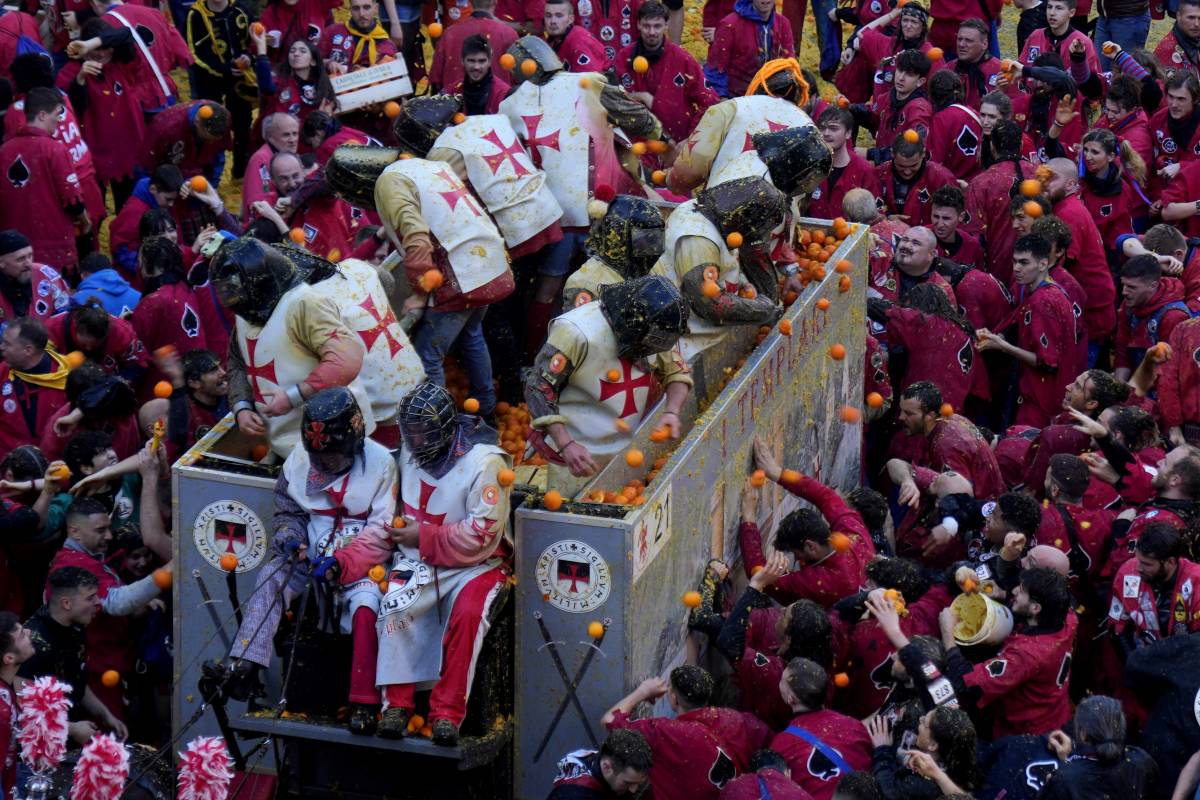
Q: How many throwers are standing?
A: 10